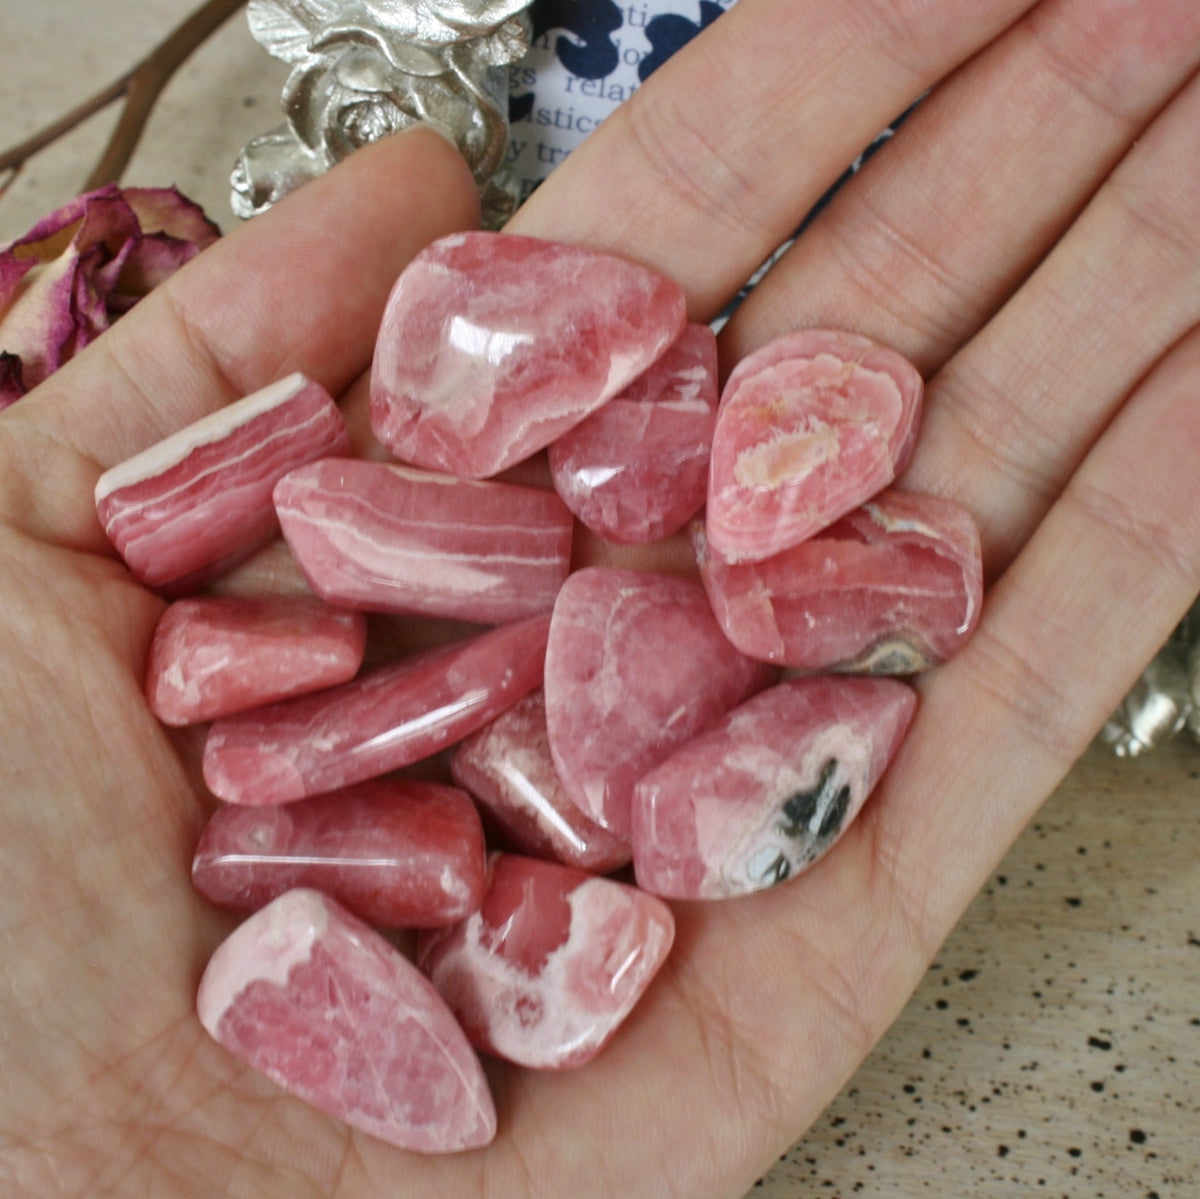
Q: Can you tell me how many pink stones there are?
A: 14